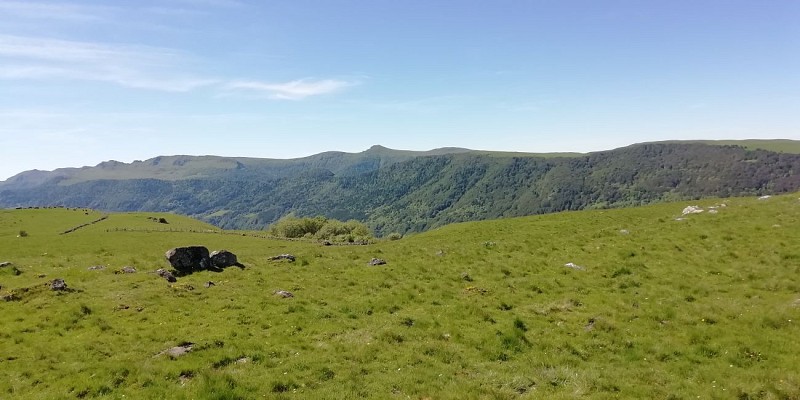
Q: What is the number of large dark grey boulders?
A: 2